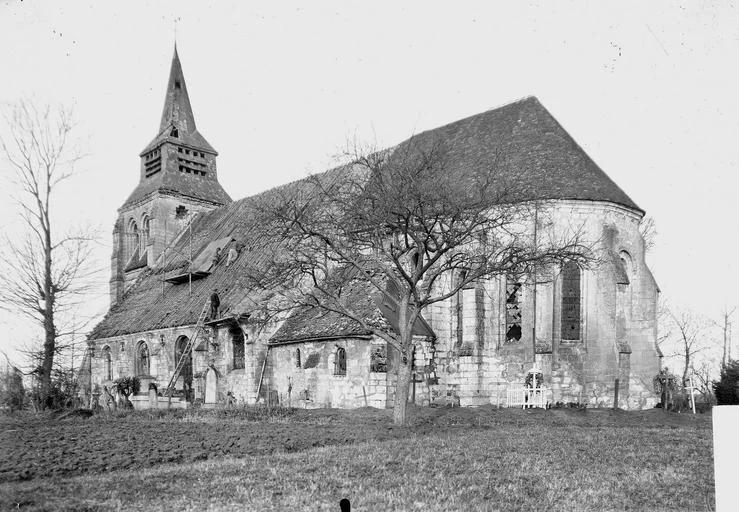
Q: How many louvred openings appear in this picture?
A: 2